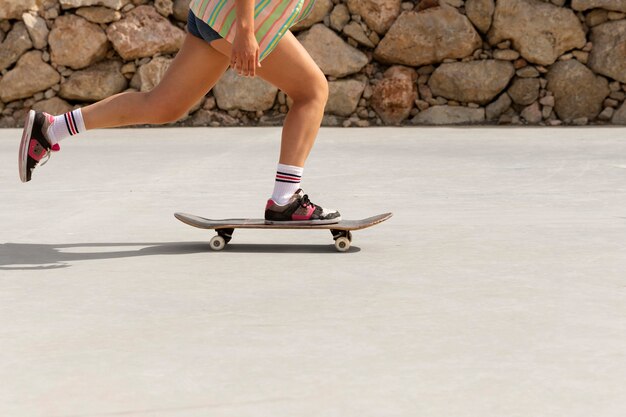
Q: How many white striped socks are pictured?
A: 2